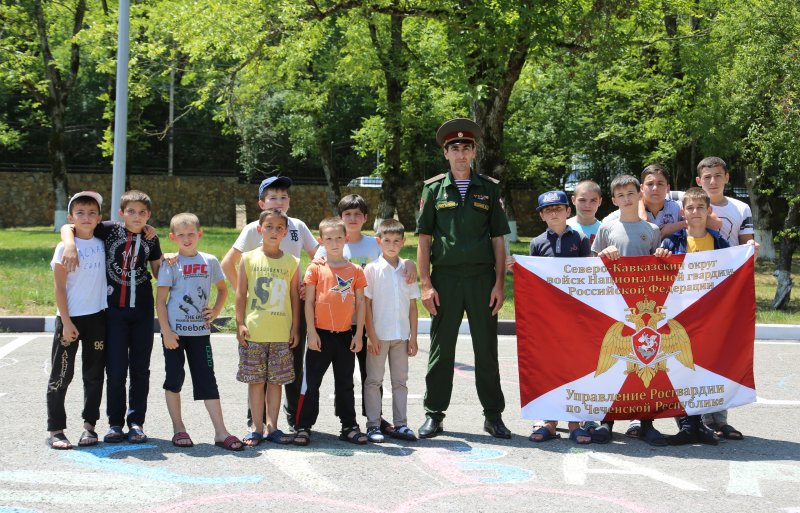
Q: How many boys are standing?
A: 14